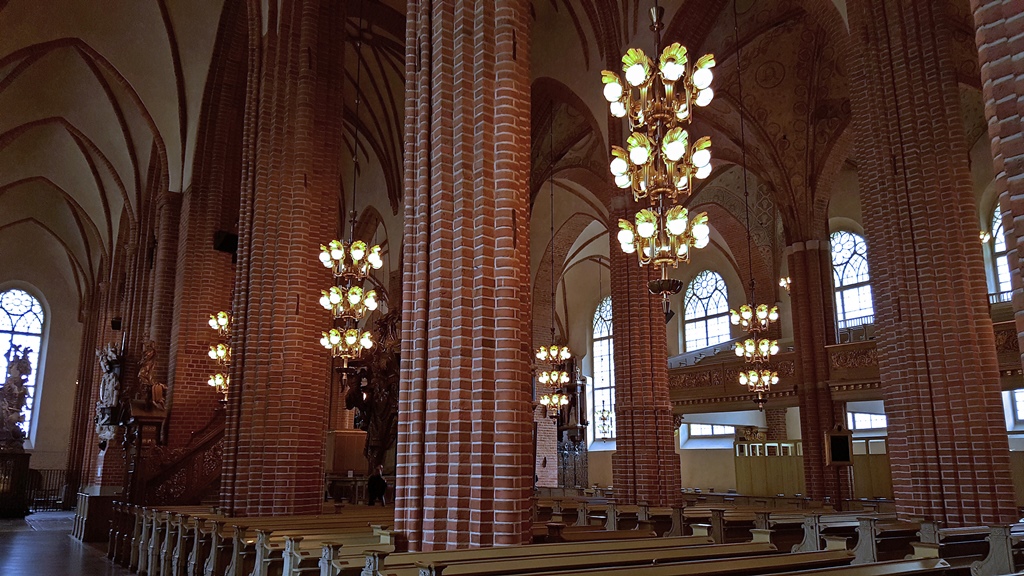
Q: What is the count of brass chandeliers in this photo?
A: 5